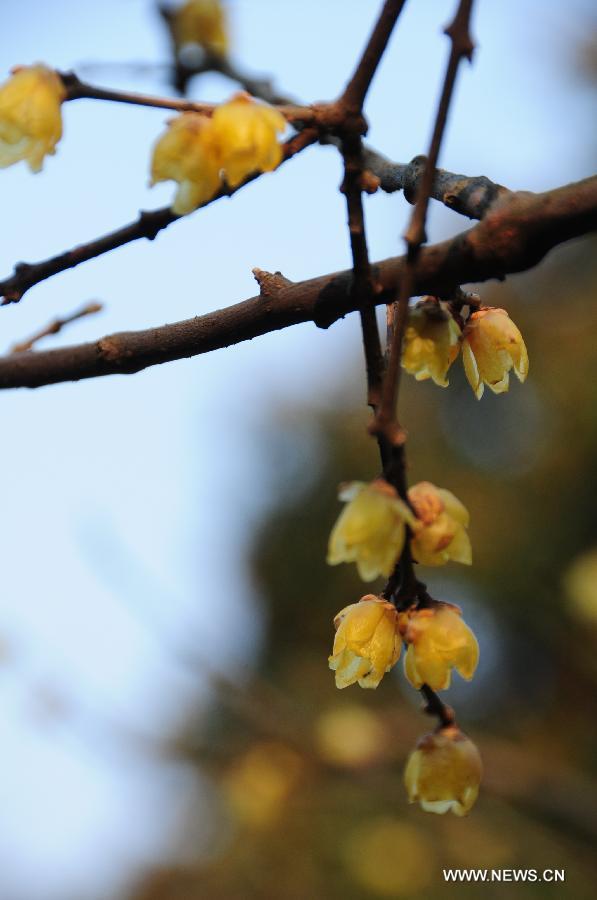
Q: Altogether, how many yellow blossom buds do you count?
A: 11